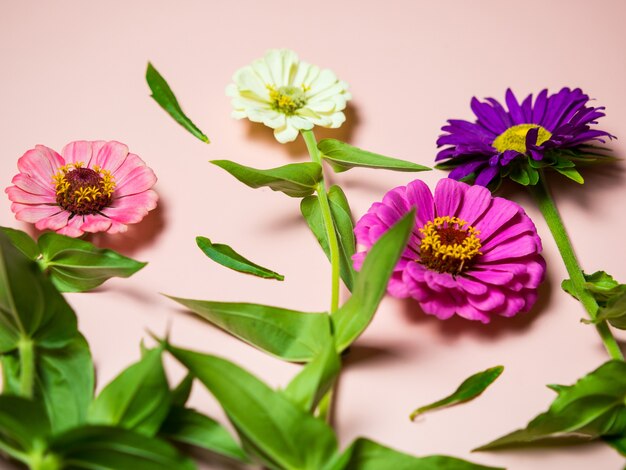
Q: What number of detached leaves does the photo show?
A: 3